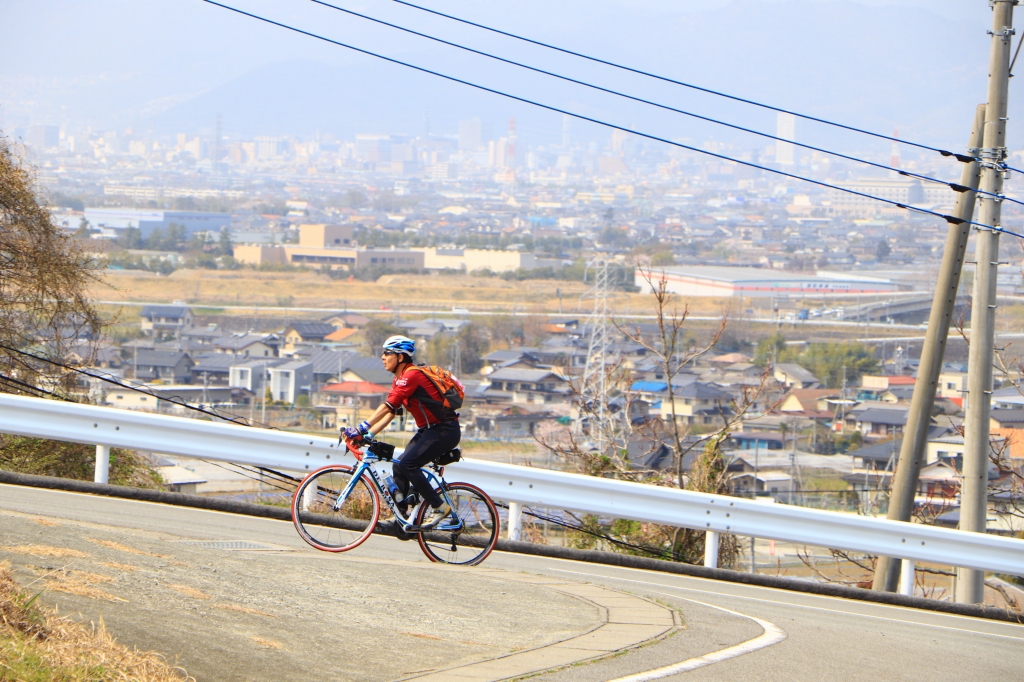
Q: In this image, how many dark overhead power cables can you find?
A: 3